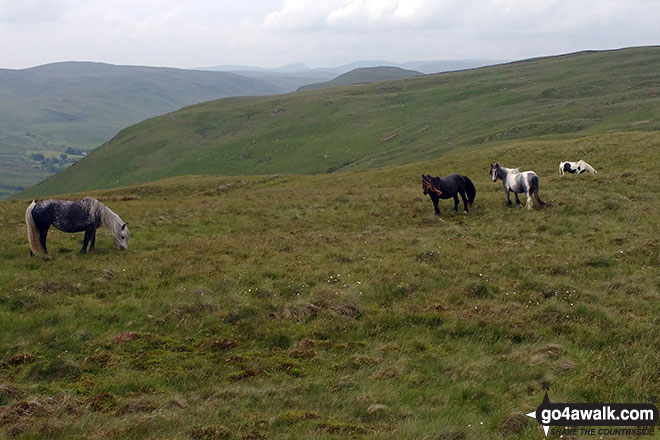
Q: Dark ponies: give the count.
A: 2